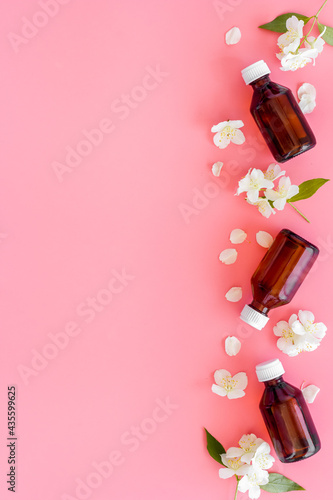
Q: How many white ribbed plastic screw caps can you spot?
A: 3